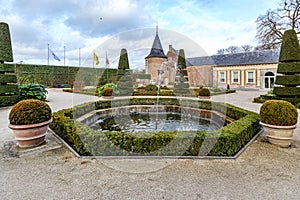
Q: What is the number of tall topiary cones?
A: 4